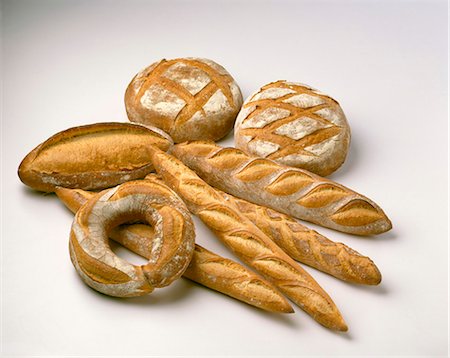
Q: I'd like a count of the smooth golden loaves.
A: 1